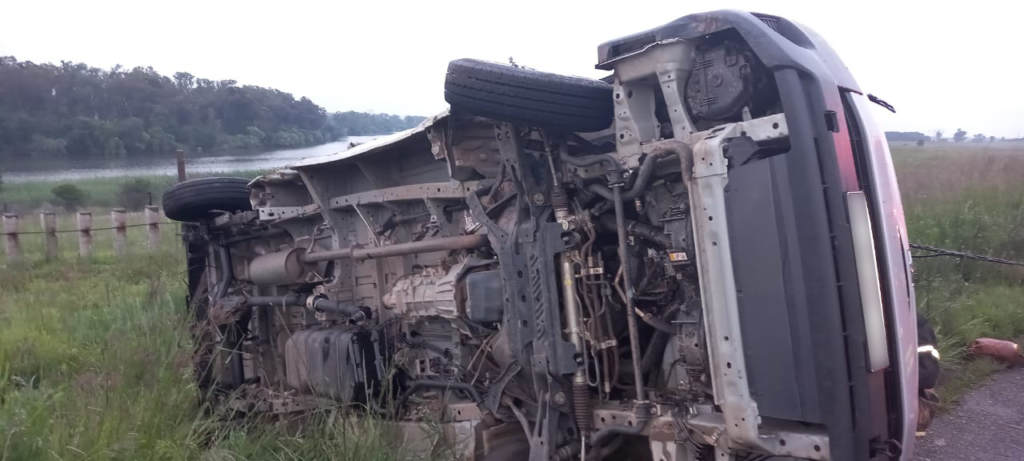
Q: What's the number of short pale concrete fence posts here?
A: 5